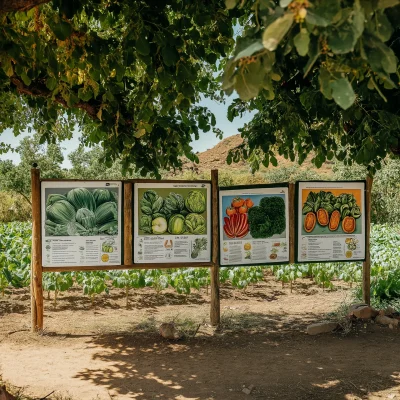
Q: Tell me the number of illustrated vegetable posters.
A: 4